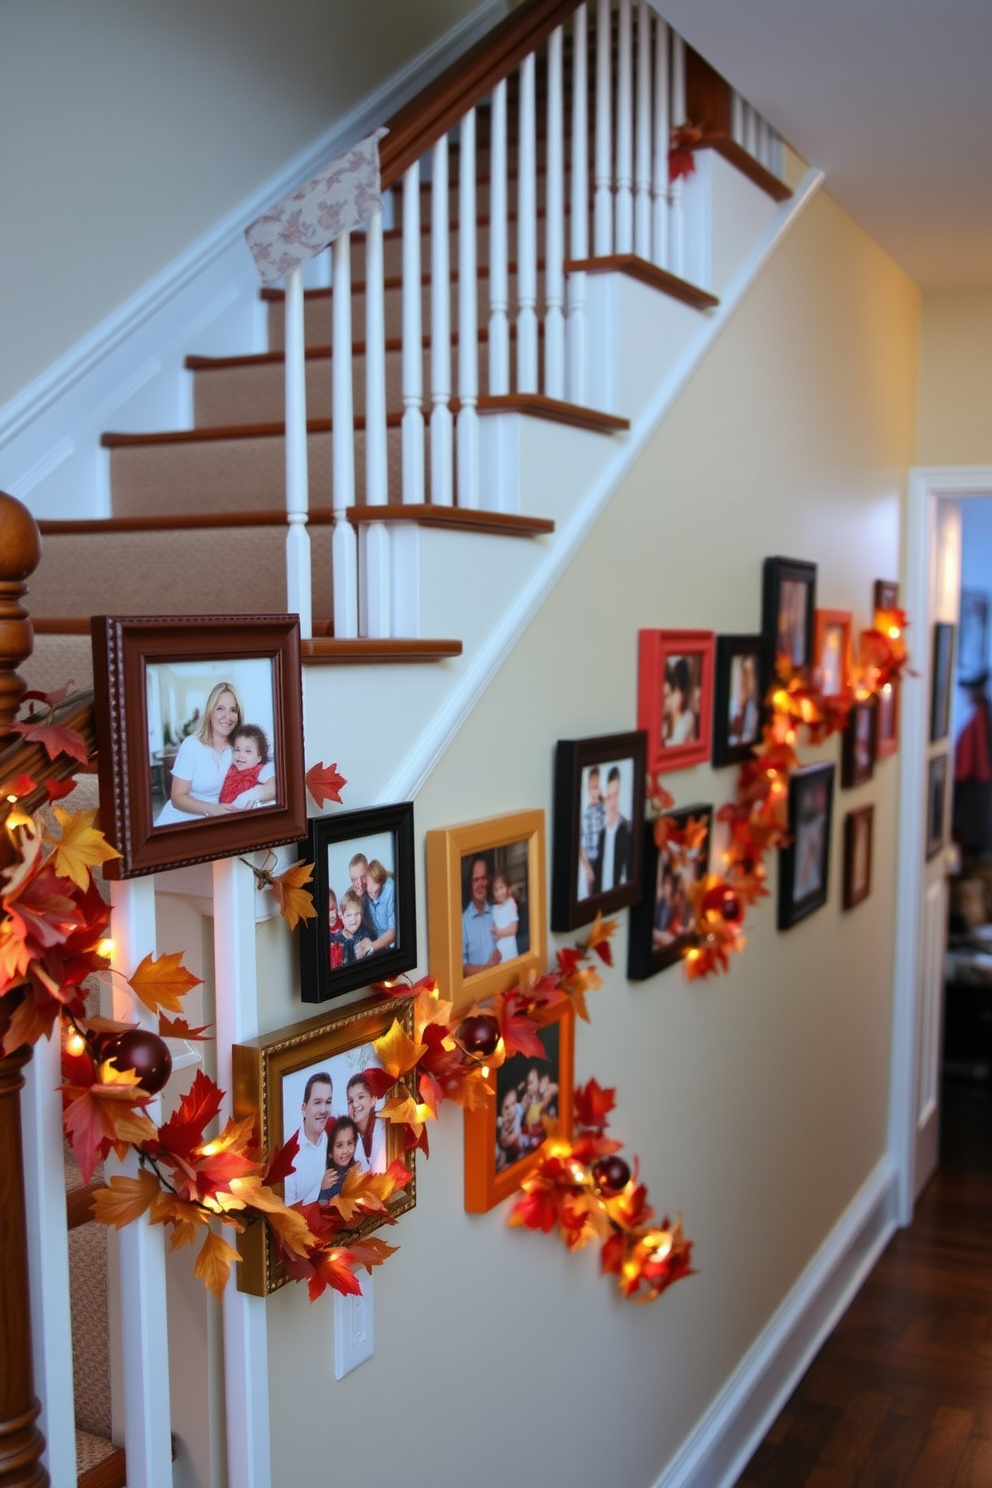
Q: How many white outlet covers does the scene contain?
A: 1